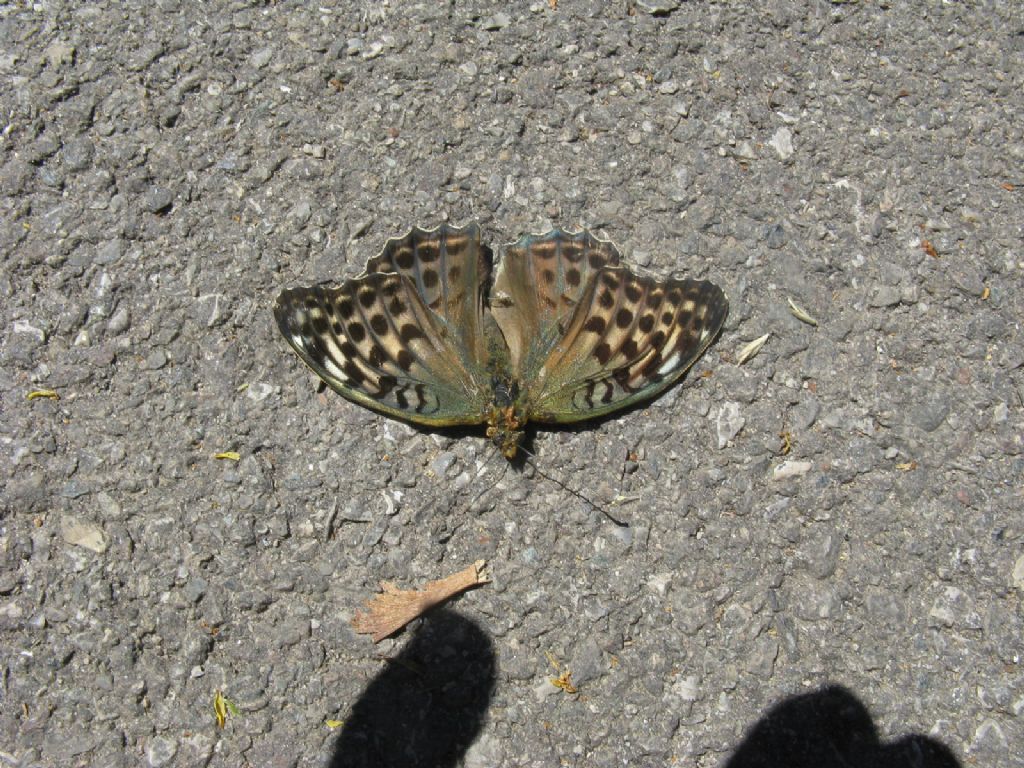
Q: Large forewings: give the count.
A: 2